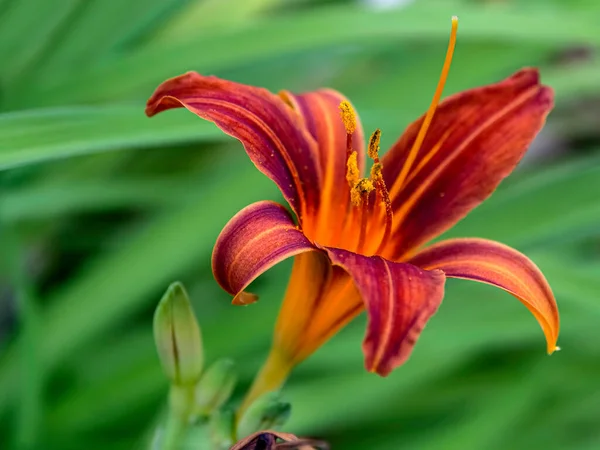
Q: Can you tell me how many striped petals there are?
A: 6